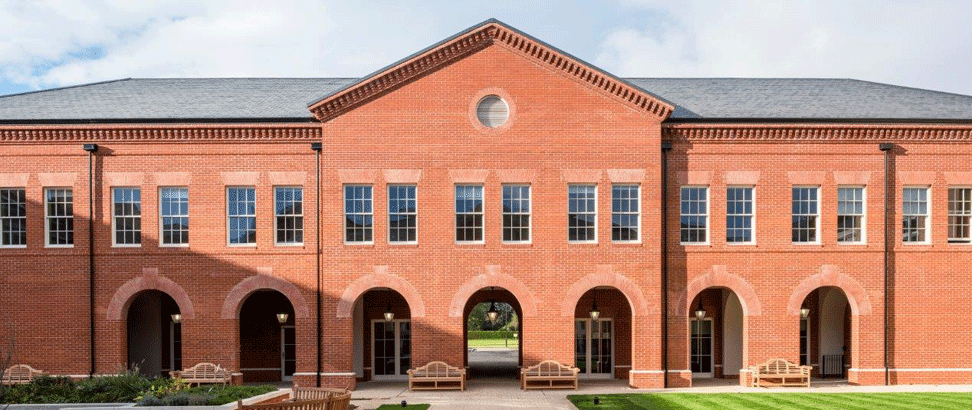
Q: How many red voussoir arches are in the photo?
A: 7